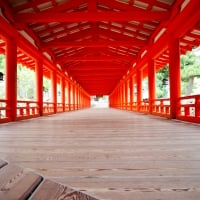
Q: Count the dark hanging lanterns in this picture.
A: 2